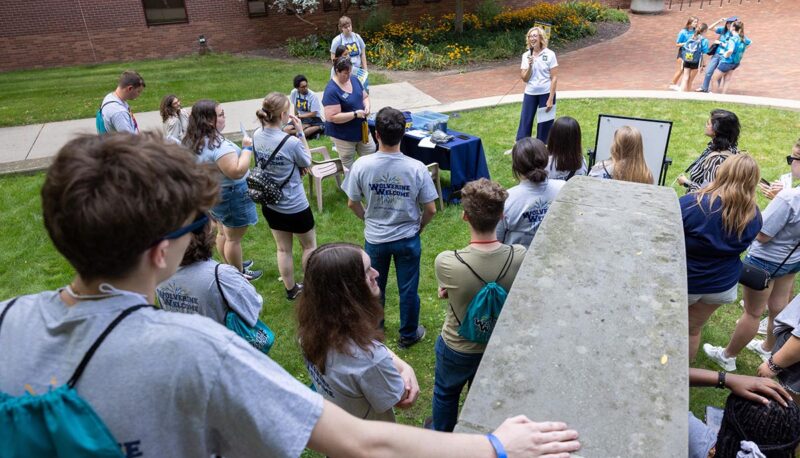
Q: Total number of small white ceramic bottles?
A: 0